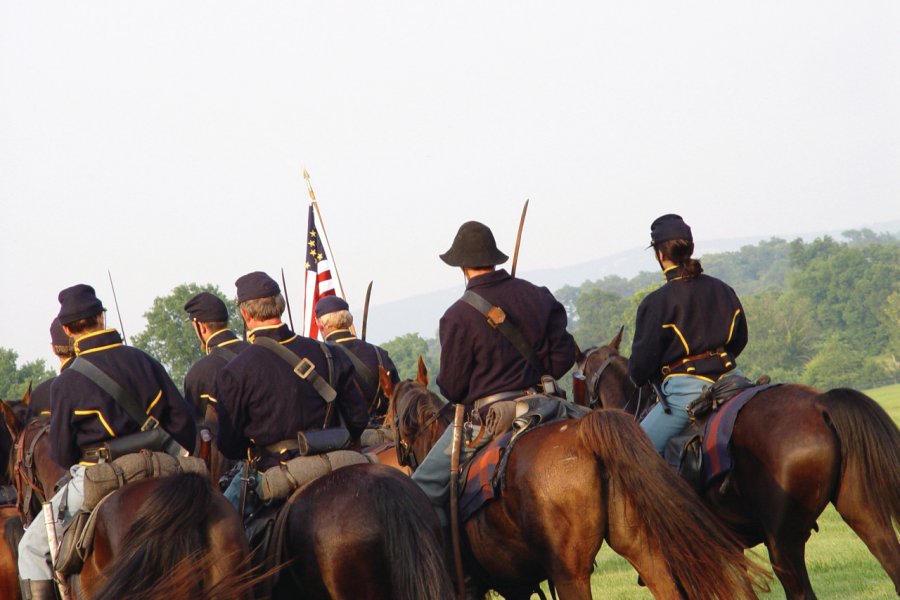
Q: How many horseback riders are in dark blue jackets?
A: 7